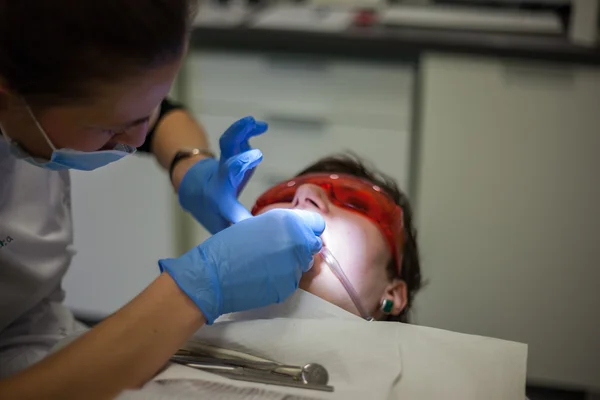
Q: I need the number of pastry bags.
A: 0